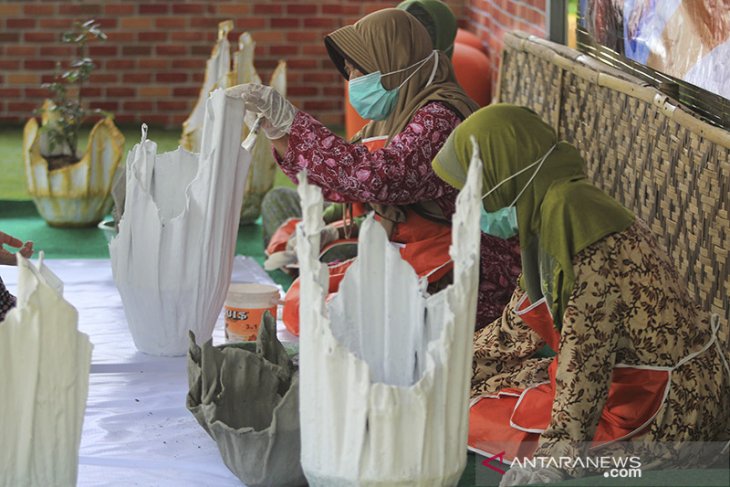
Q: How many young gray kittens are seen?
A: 0